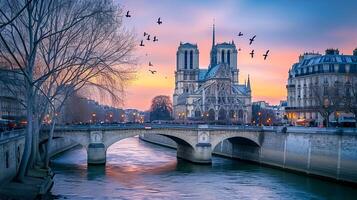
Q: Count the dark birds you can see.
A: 12